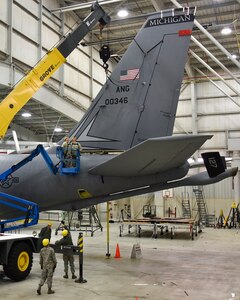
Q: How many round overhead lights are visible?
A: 5